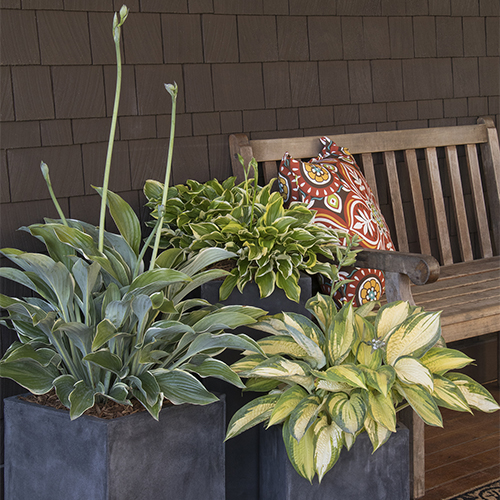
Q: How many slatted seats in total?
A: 1